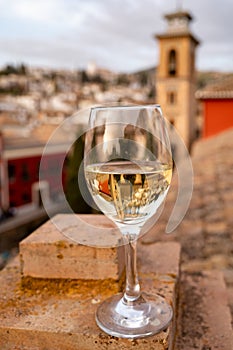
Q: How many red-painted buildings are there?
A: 2